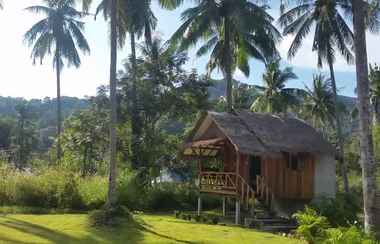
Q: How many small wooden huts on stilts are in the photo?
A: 1